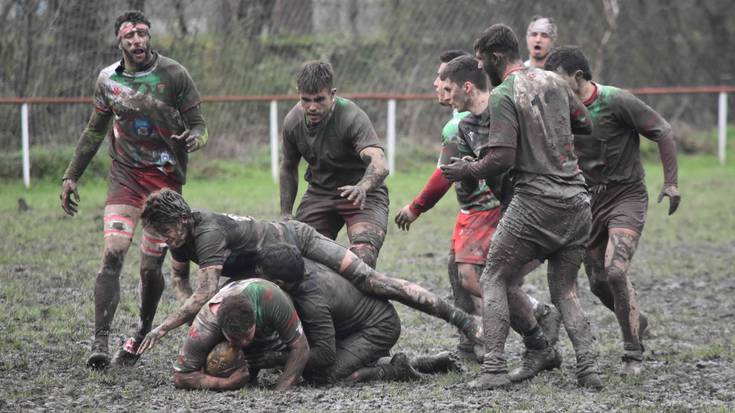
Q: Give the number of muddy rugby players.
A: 10